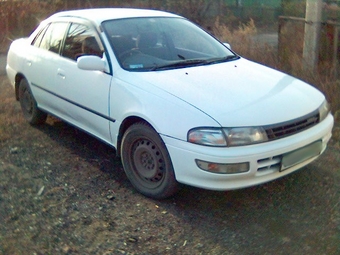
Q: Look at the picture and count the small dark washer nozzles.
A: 2